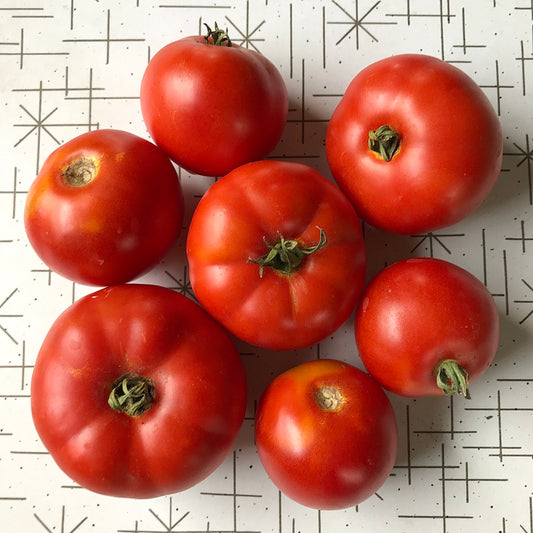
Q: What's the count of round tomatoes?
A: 7